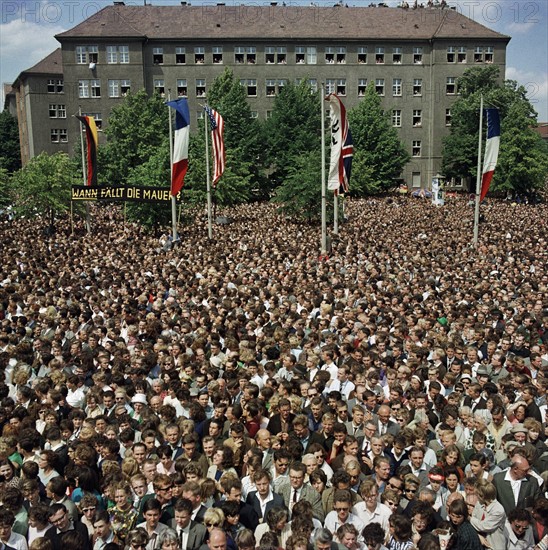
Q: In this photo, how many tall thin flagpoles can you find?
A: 6